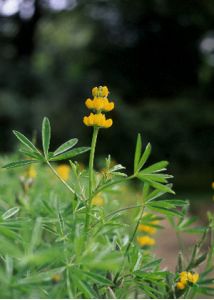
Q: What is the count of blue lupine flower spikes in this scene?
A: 0